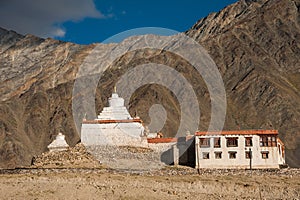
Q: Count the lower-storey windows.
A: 5